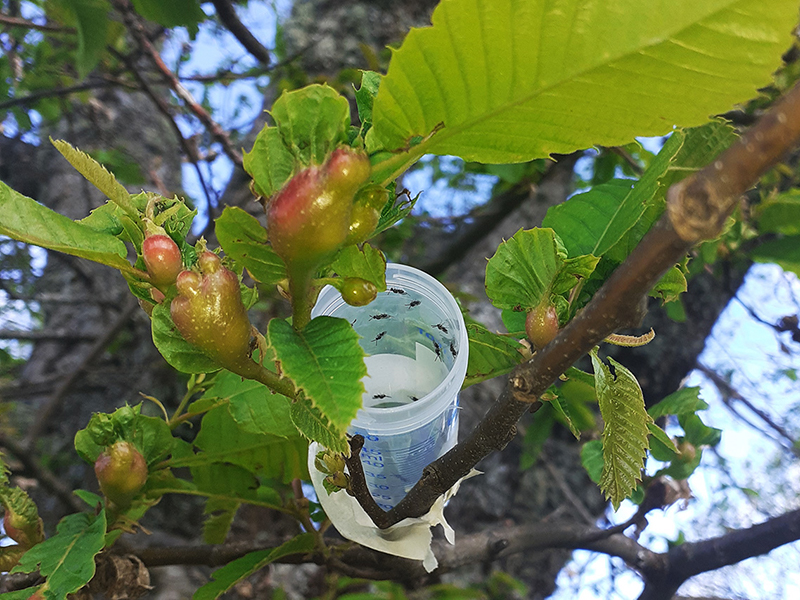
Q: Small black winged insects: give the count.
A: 10